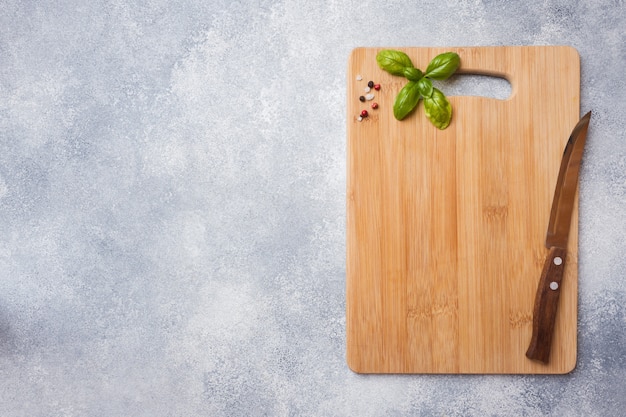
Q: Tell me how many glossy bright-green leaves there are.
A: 6